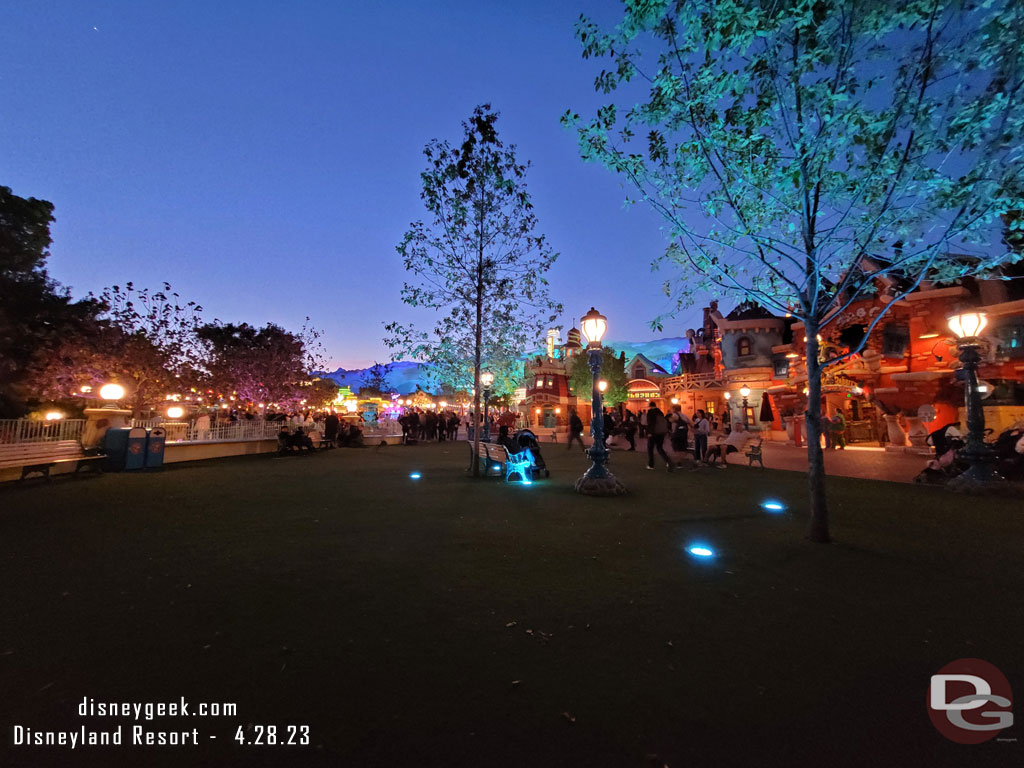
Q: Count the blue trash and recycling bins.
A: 2